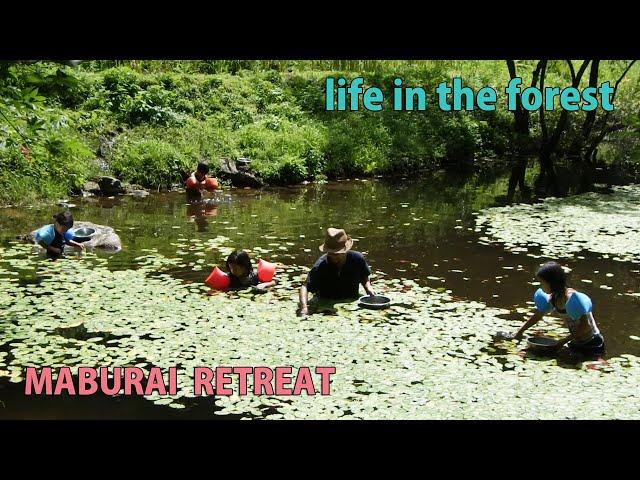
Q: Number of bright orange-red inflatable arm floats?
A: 4